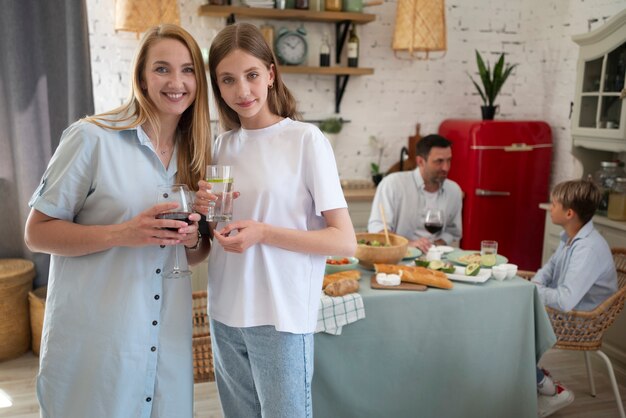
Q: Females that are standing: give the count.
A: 2